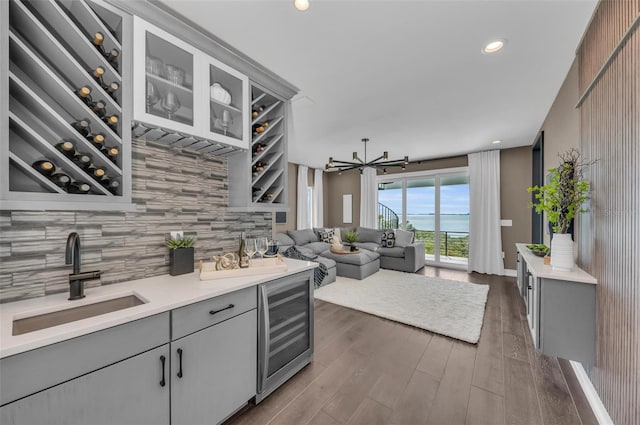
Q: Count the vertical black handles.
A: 2